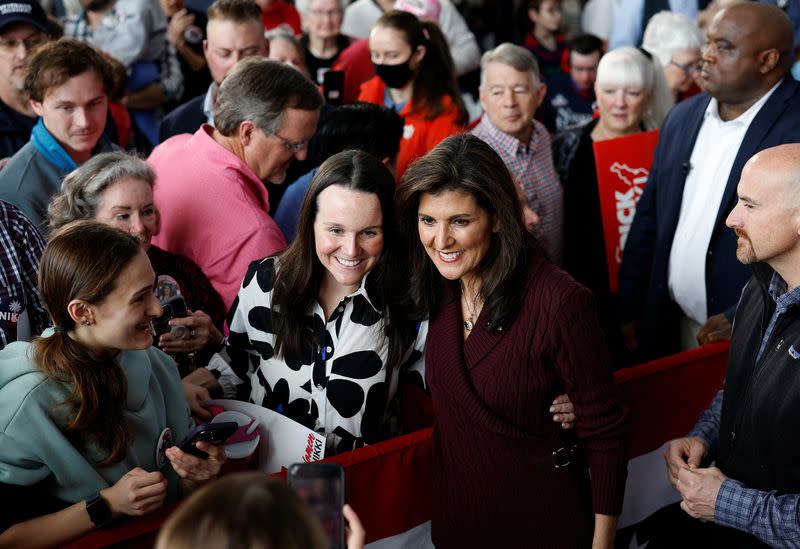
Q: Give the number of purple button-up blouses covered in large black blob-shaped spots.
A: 0